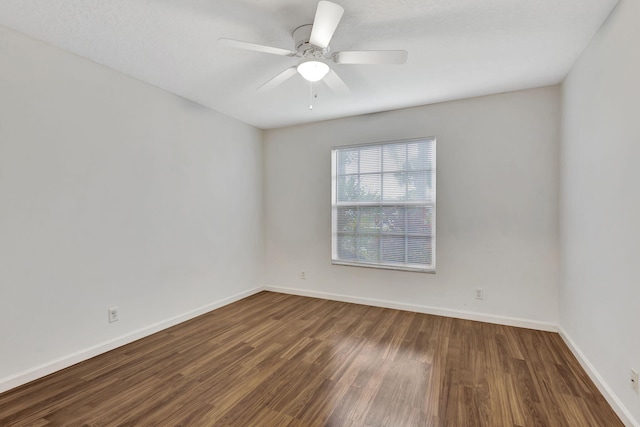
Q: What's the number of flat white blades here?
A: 5